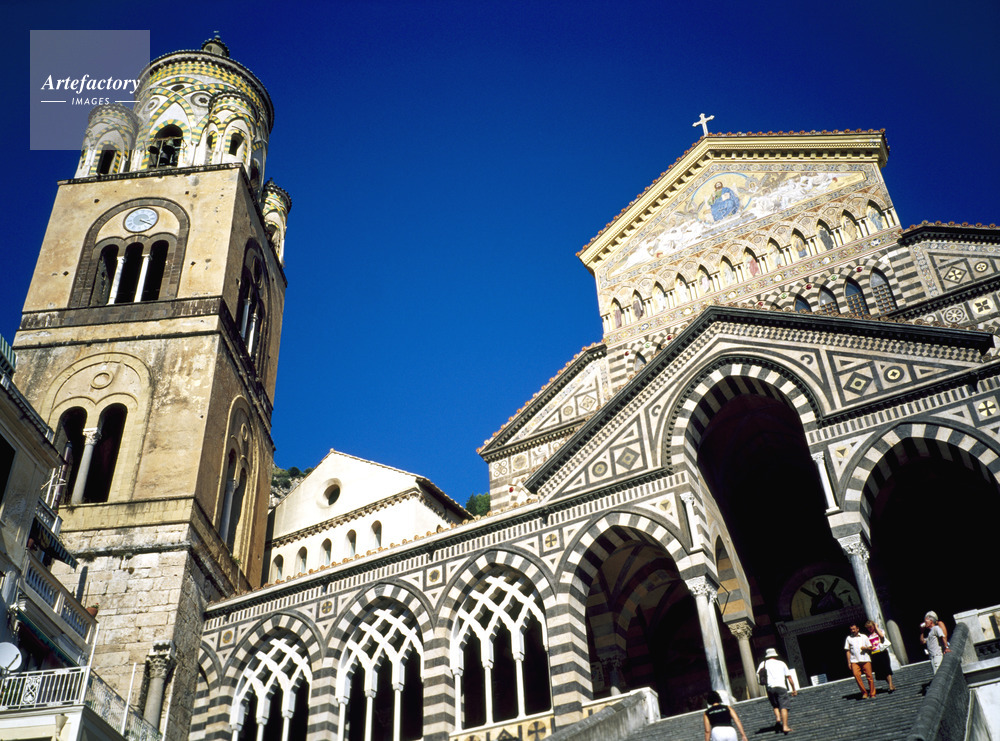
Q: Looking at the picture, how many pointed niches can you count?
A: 12